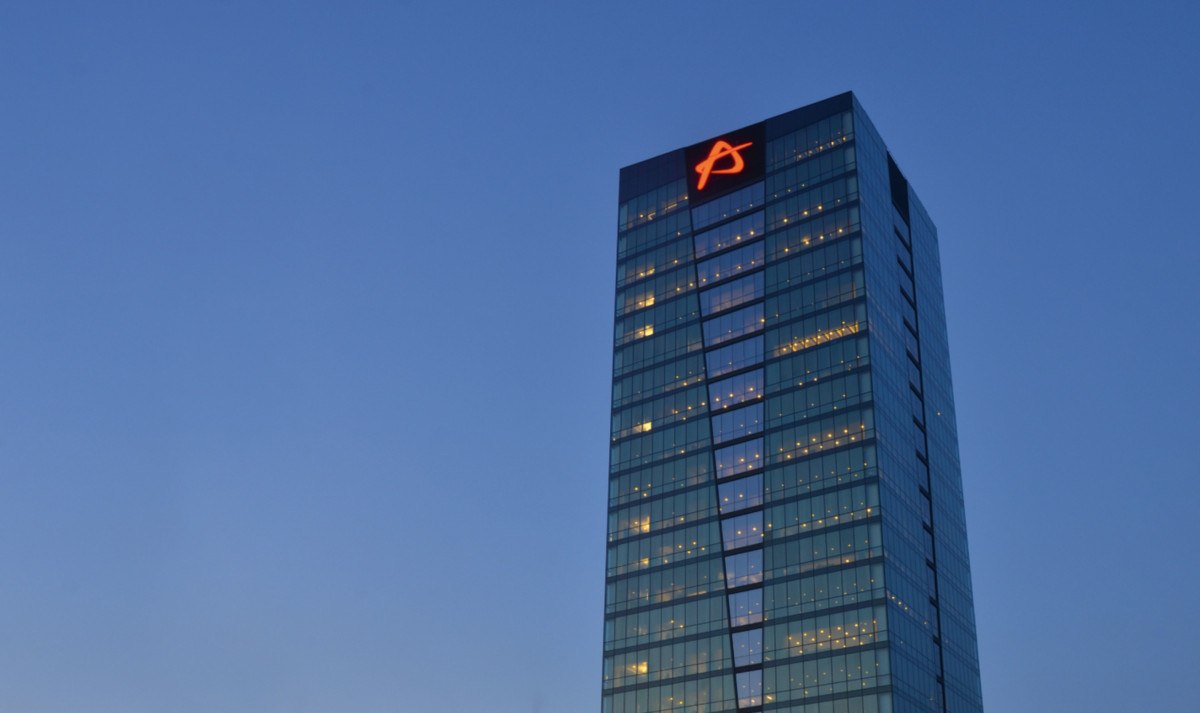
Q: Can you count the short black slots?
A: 14